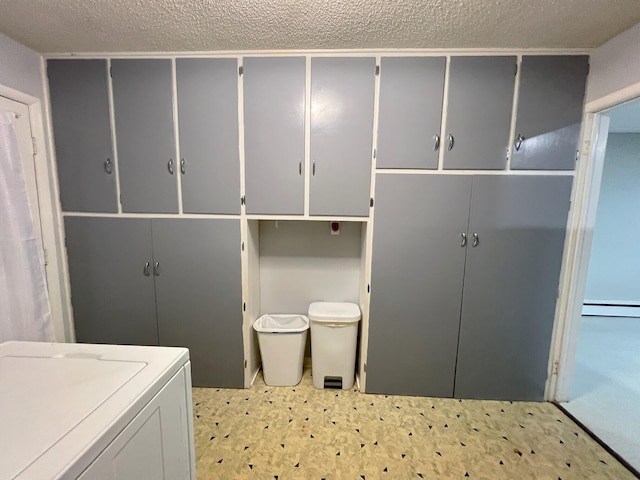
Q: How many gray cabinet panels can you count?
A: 12